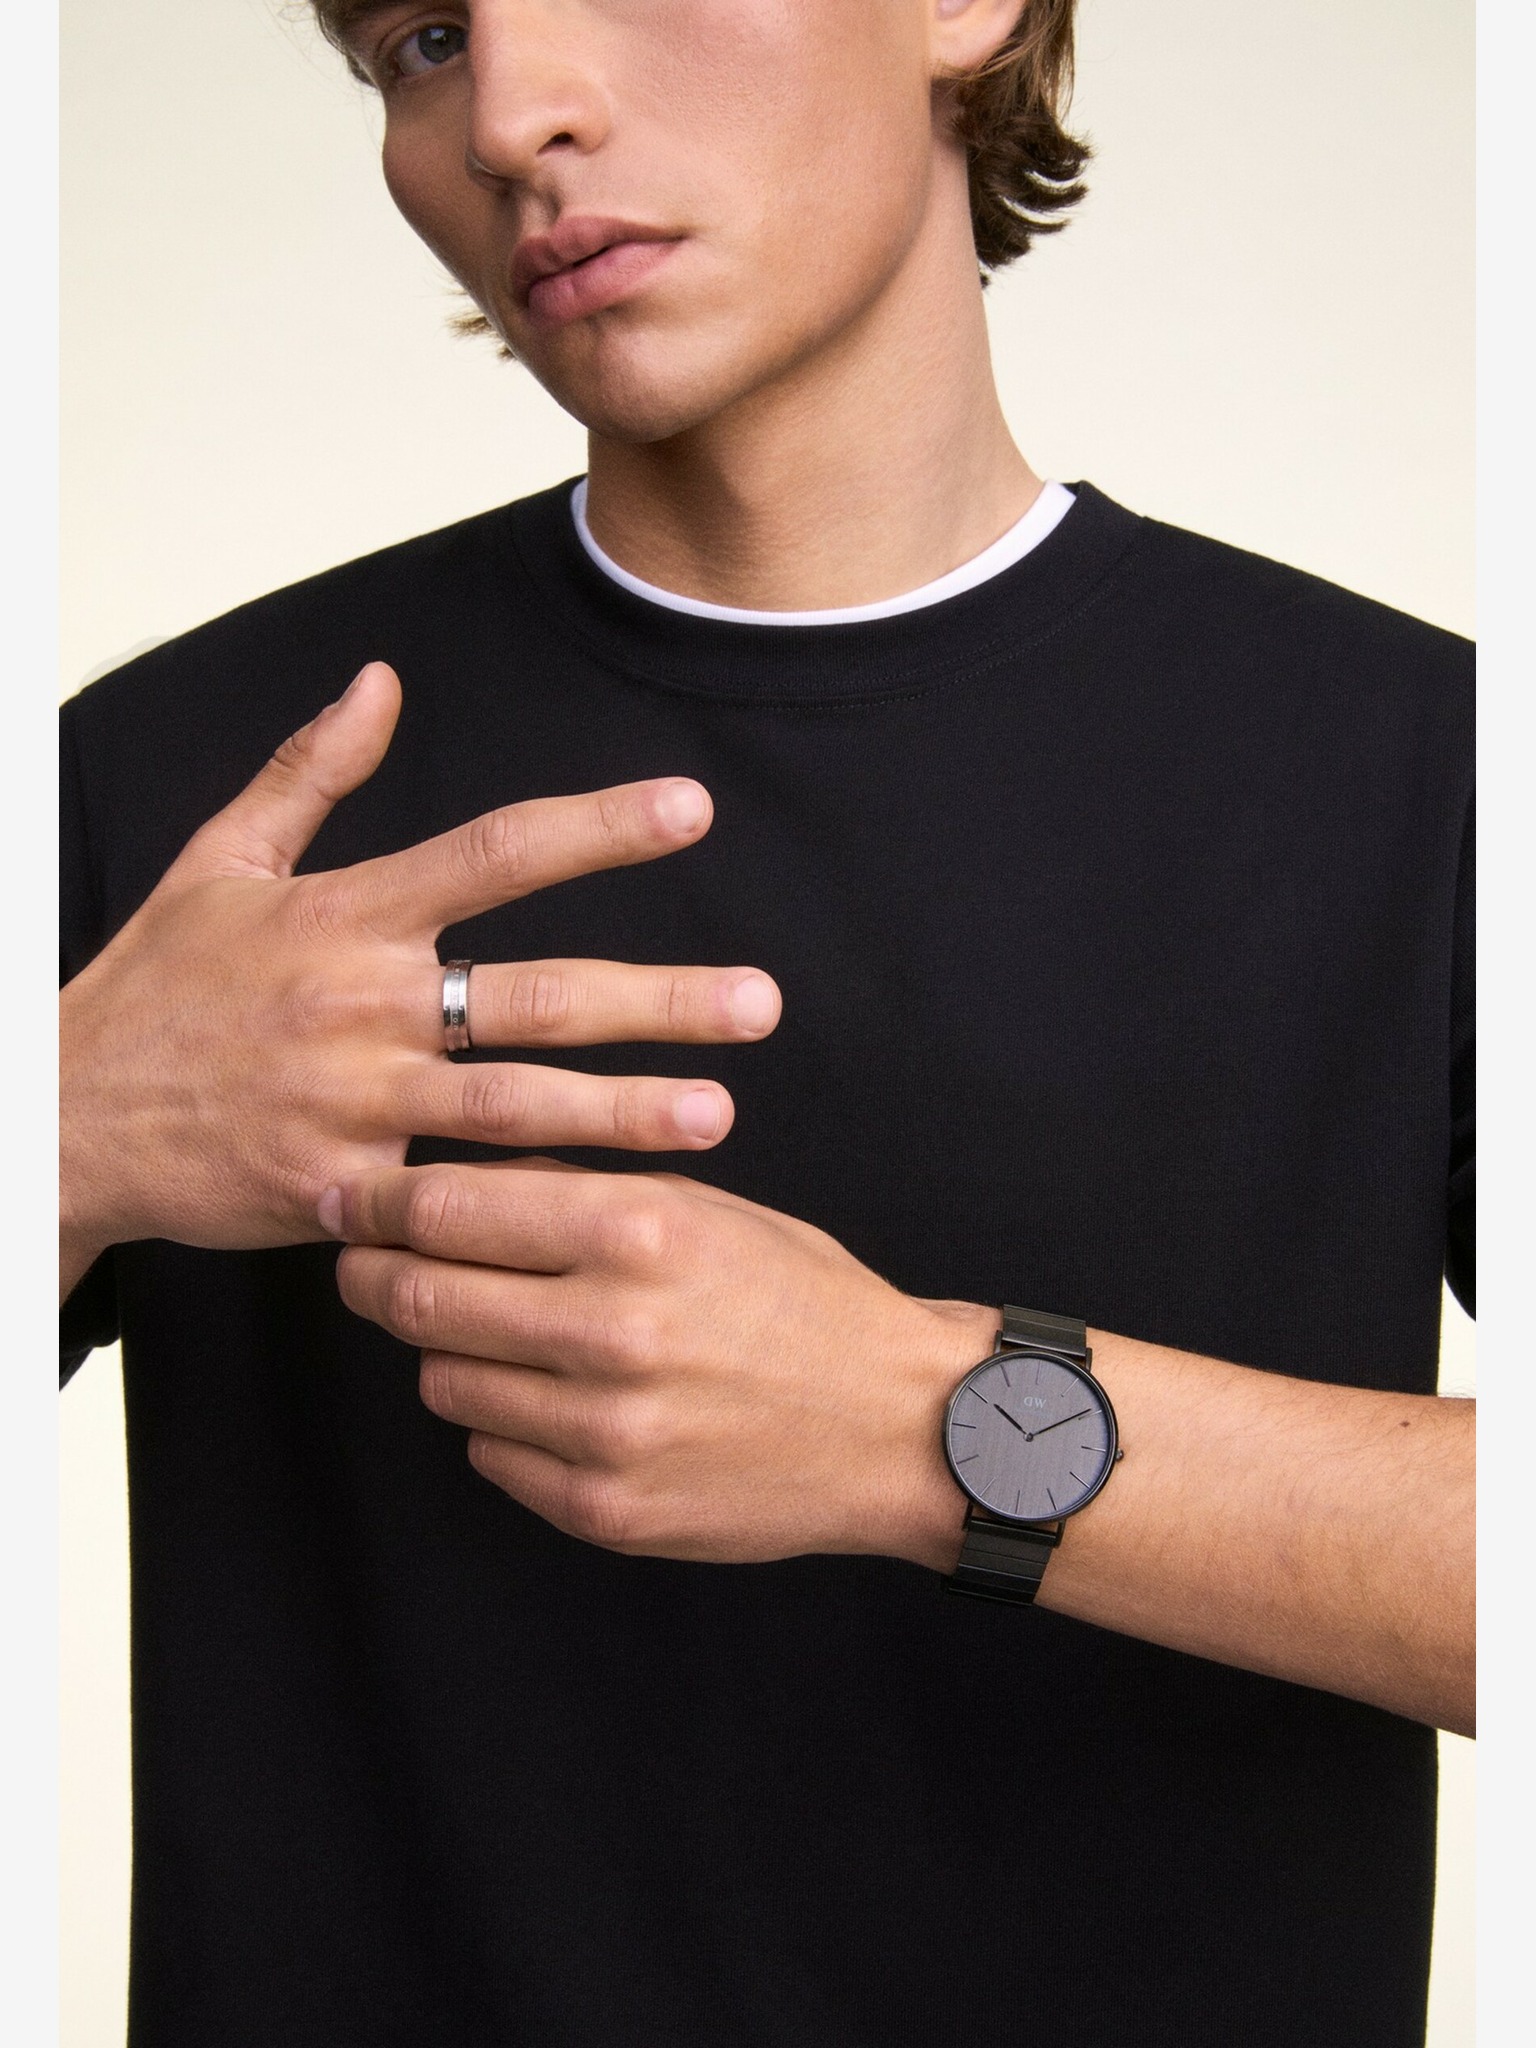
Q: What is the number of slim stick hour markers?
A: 12